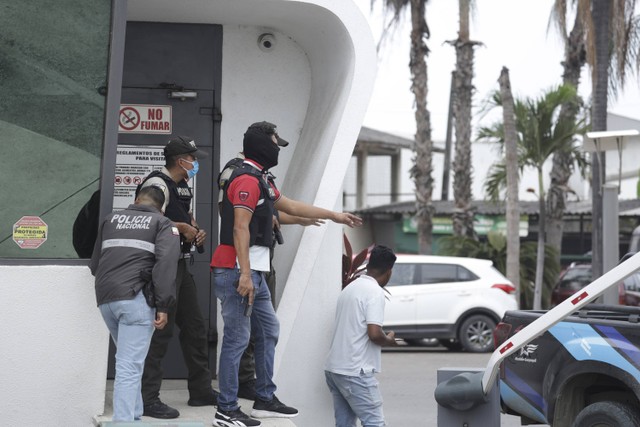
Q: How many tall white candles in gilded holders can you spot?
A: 0